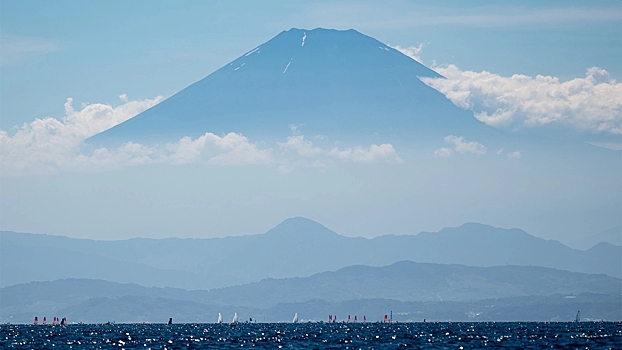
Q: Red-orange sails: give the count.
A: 11